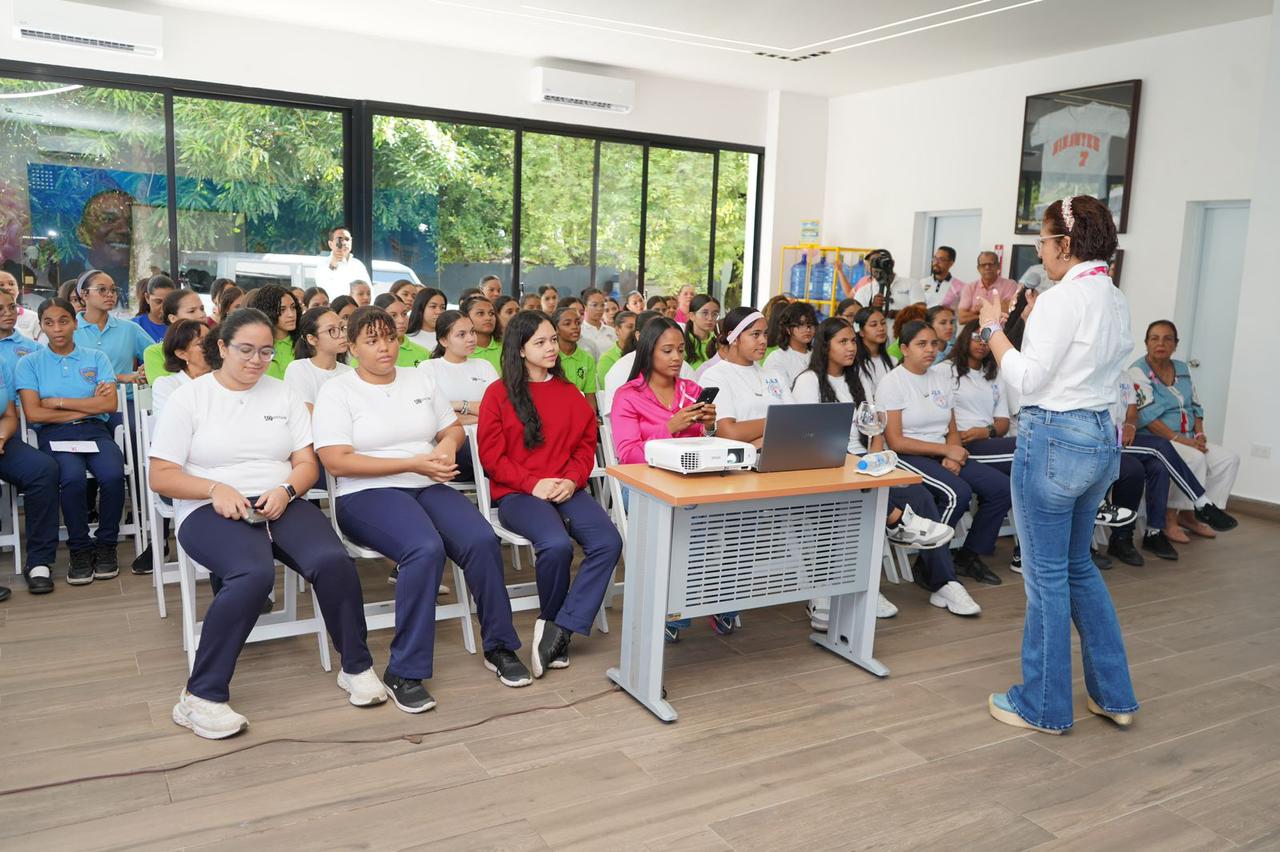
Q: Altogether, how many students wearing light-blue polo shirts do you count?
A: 4